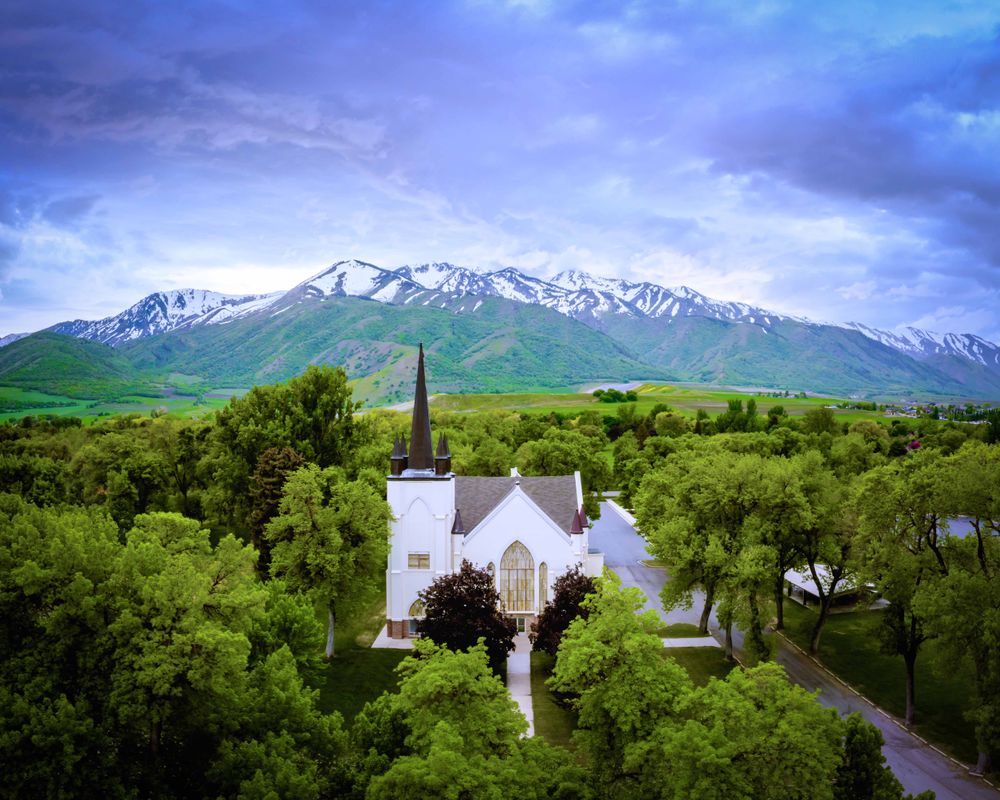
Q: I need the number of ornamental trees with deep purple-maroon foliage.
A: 2